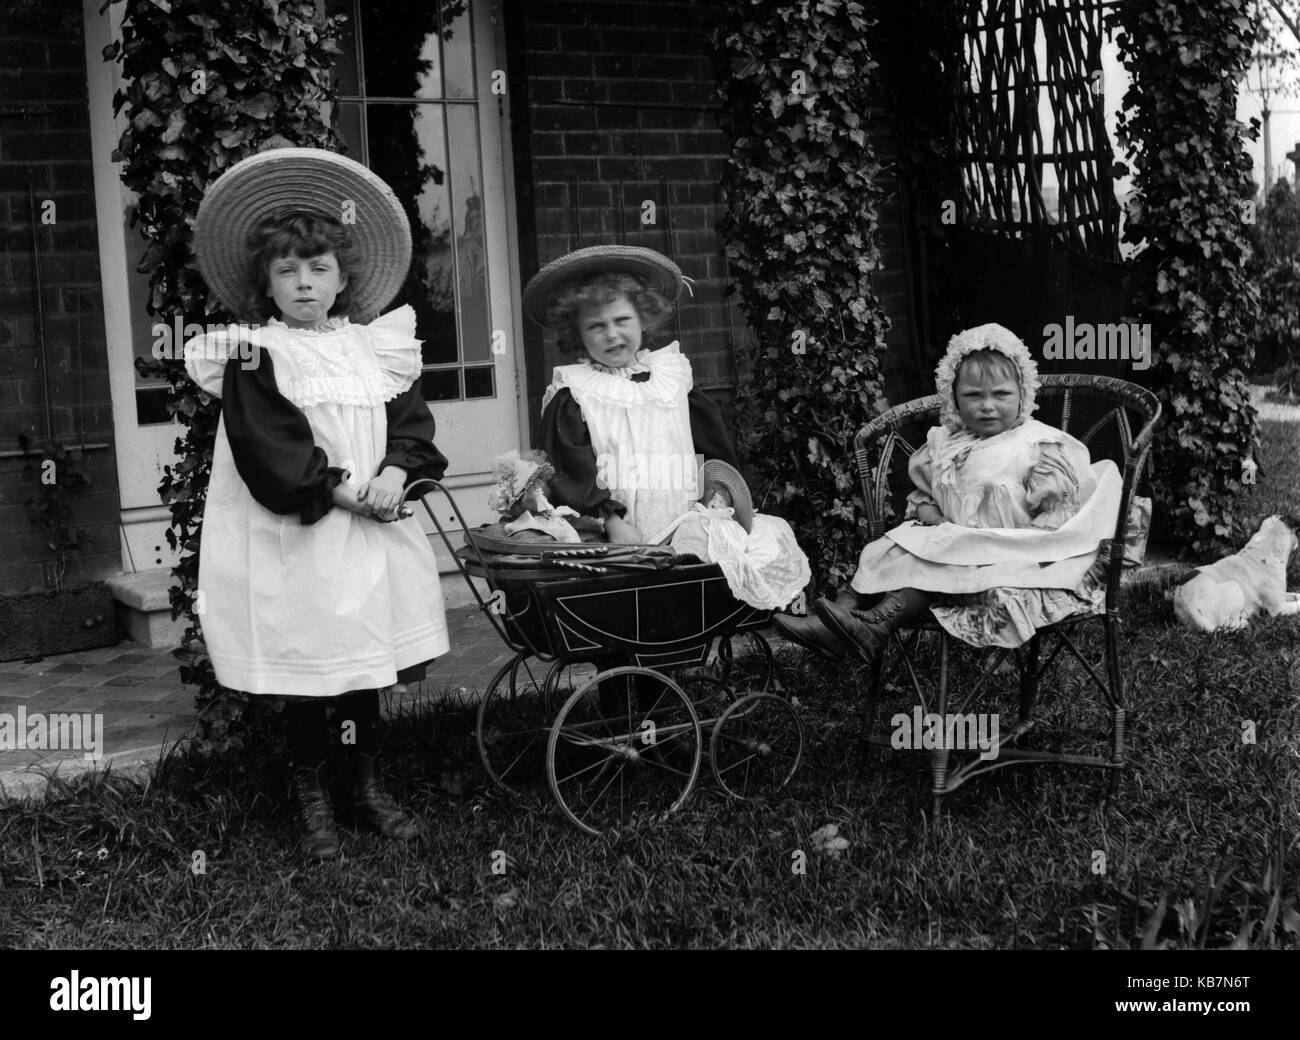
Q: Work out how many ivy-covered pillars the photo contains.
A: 3